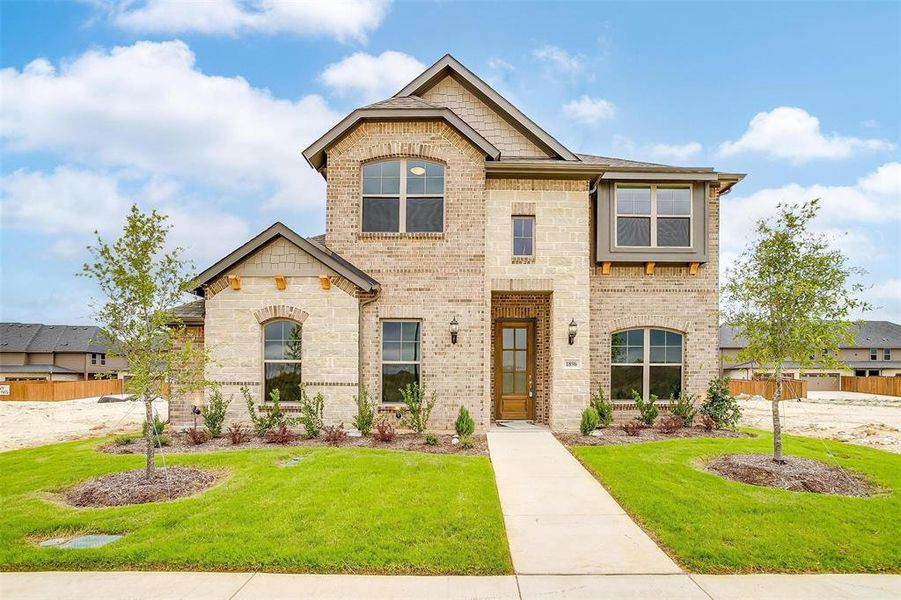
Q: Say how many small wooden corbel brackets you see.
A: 6